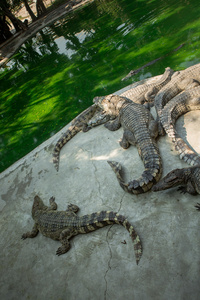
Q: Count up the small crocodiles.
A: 1